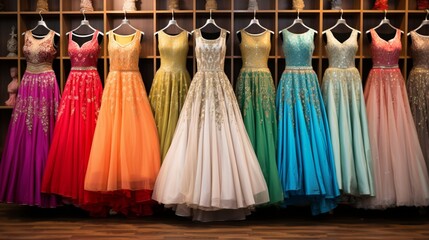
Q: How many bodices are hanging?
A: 10